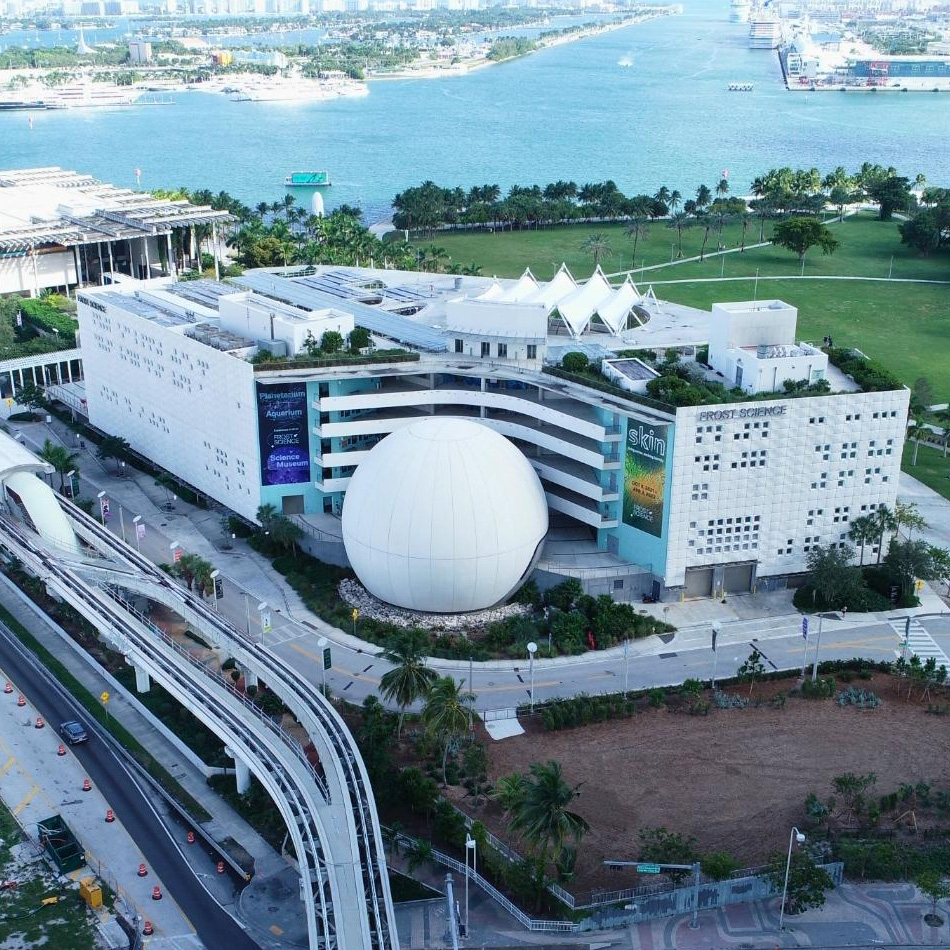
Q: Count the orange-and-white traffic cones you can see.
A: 11